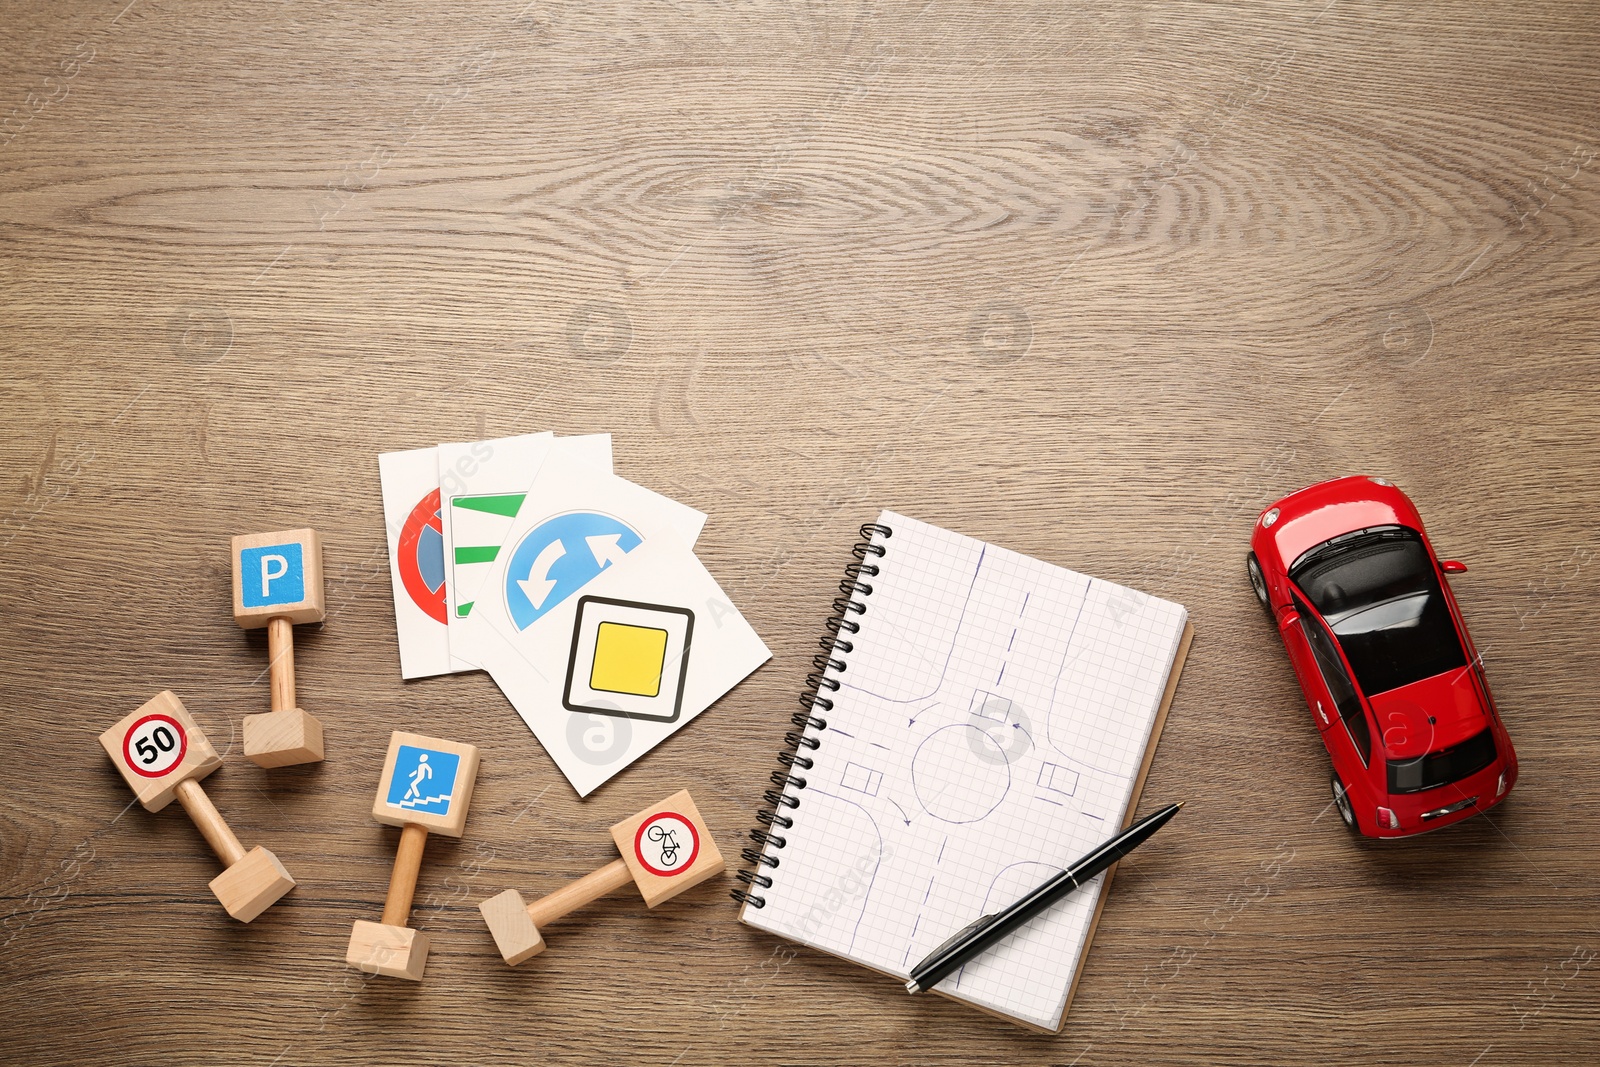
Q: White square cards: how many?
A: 4